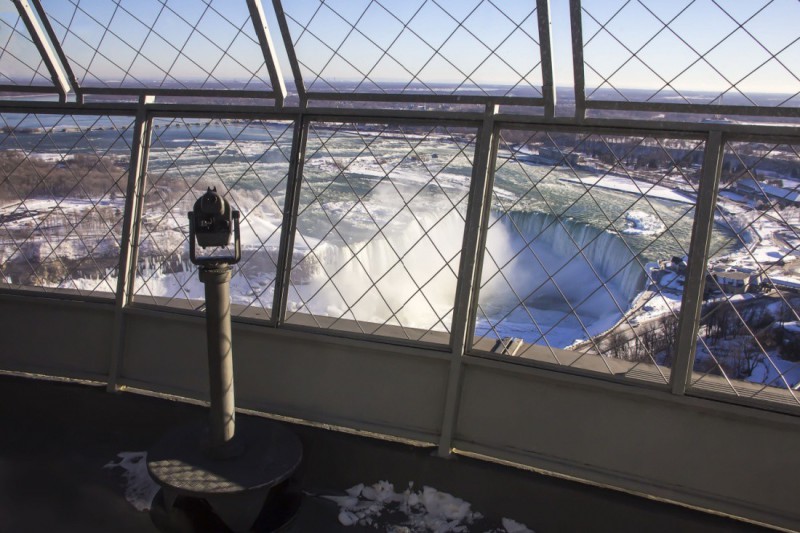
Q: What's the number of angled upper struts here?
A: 6